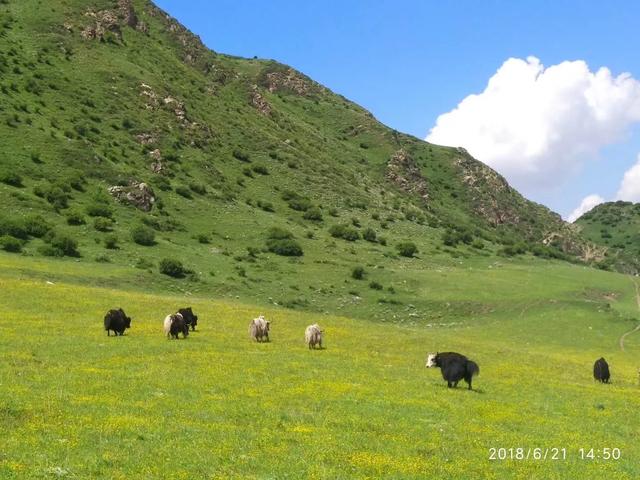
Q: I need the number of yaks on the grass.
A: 7